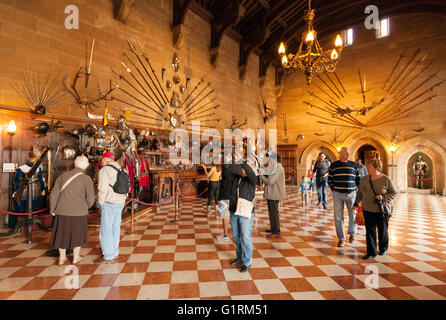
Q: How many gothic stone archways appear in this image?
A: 3